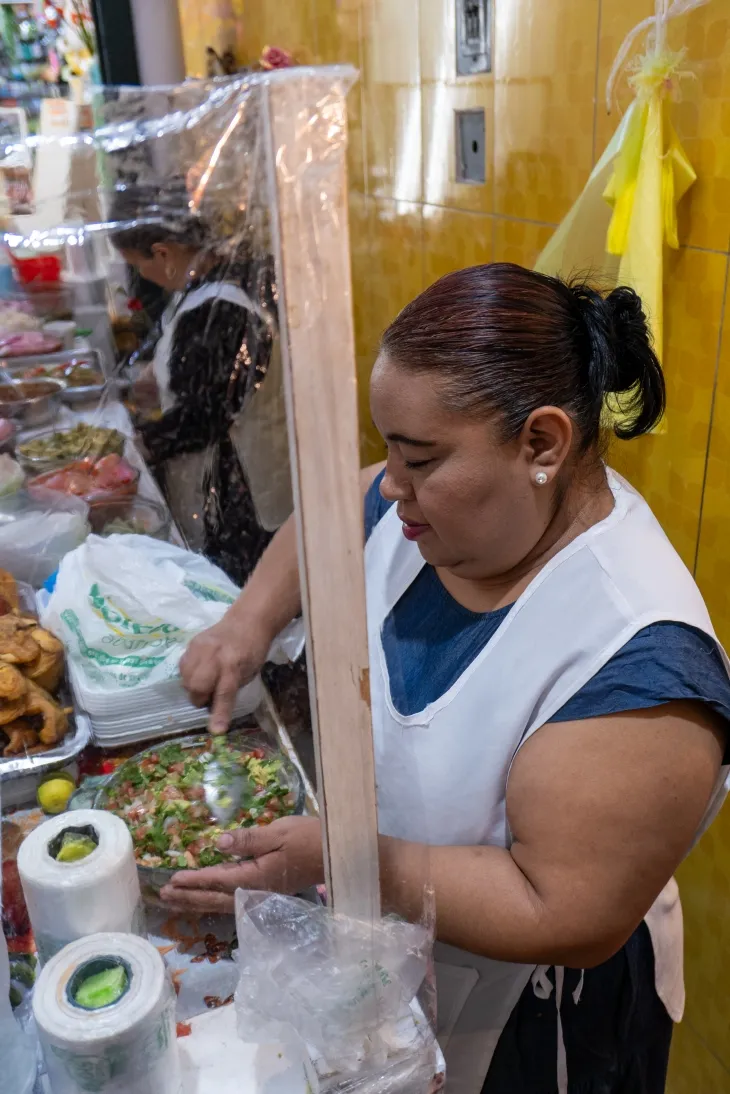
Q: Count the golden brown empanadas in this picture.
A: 0